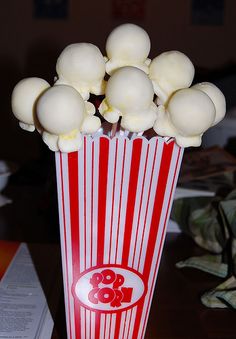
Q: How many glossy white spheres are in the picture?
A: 8